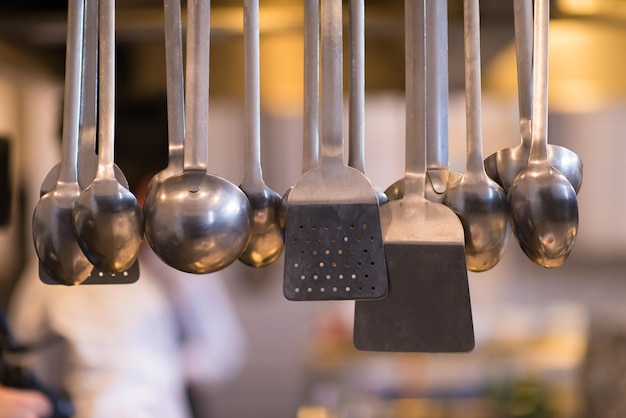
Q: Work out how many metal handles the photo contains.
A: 14